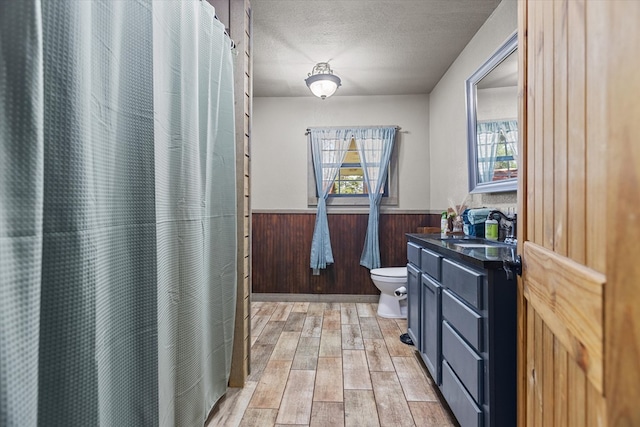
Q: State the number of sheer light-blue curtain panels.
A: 2